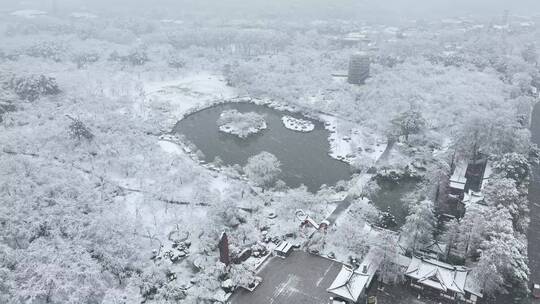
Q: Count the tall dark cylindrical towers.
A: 1